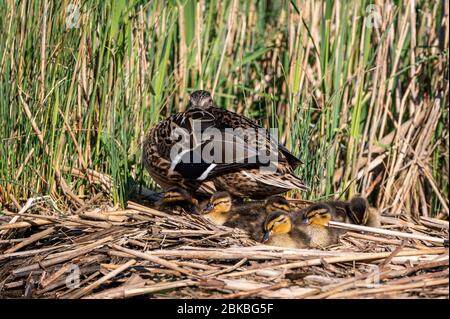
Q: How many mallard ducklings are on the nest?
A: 6